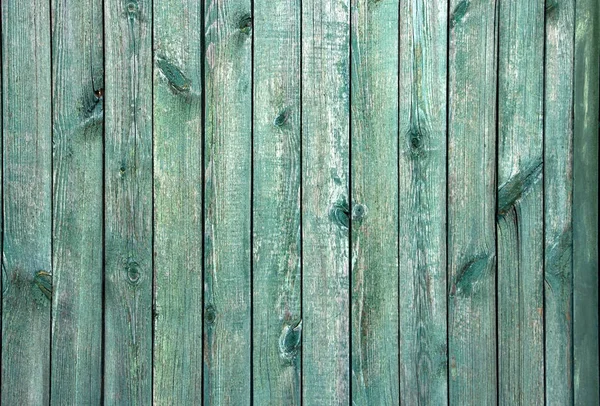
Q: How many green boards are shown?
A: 13